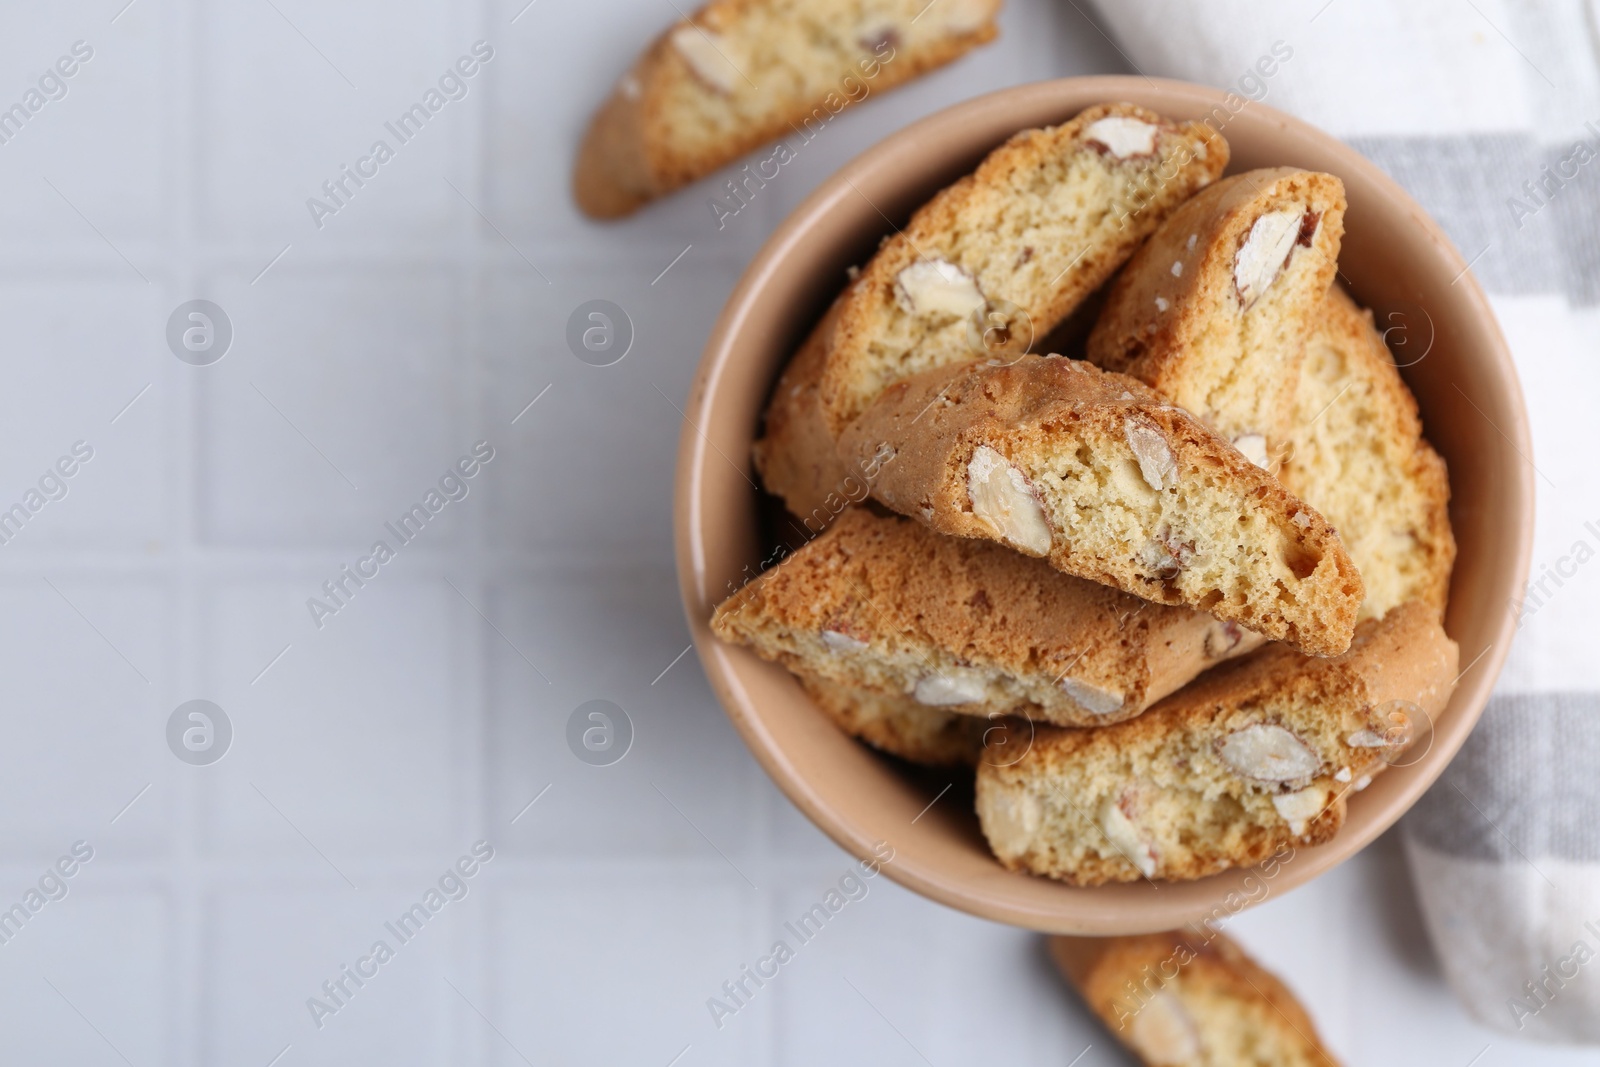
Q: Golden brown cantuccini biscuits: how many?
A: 9